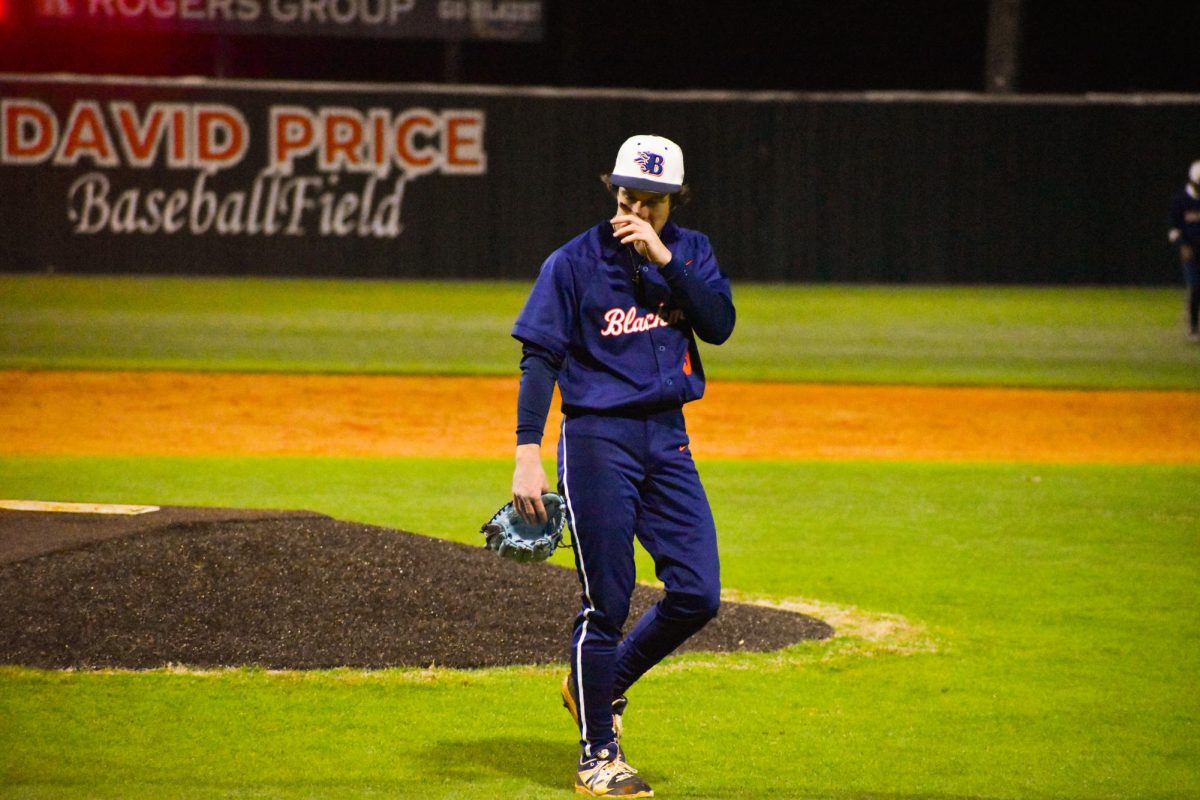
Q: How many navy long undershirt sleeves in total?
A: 2